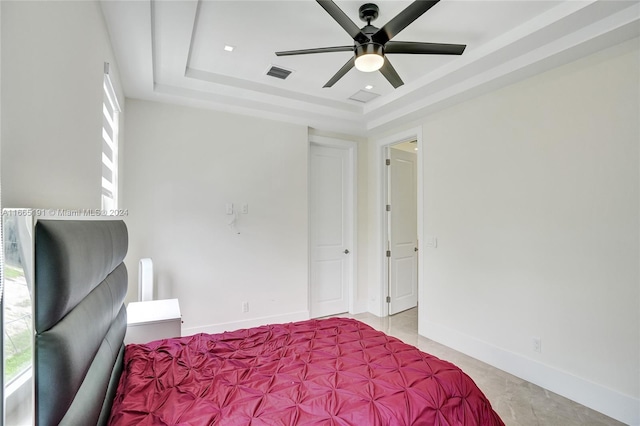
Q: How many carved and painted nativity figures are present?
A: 0